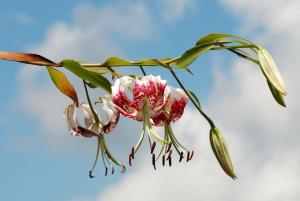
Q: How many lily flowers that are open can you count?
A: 3